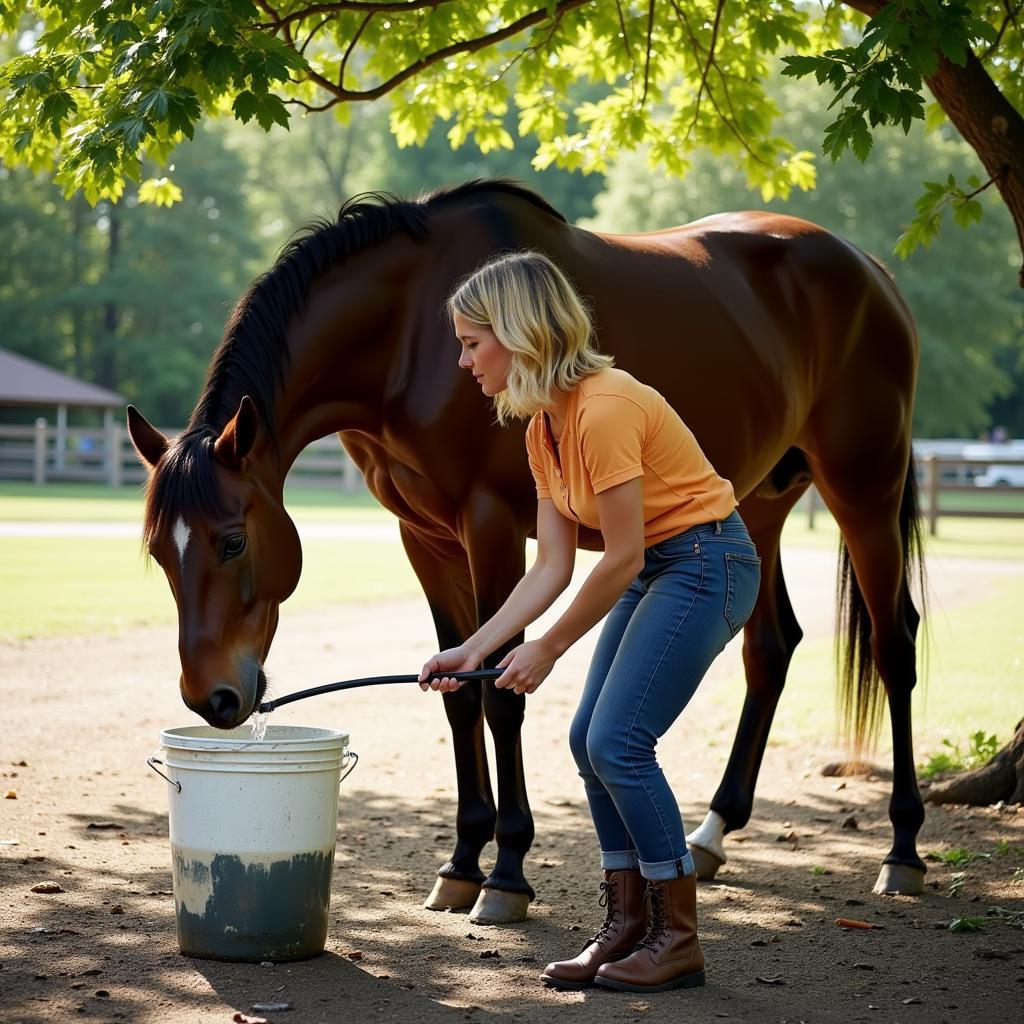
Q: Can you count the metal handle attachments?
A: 2